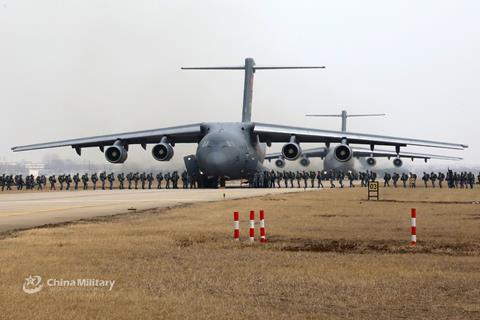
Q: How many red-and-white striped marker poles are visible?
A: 4